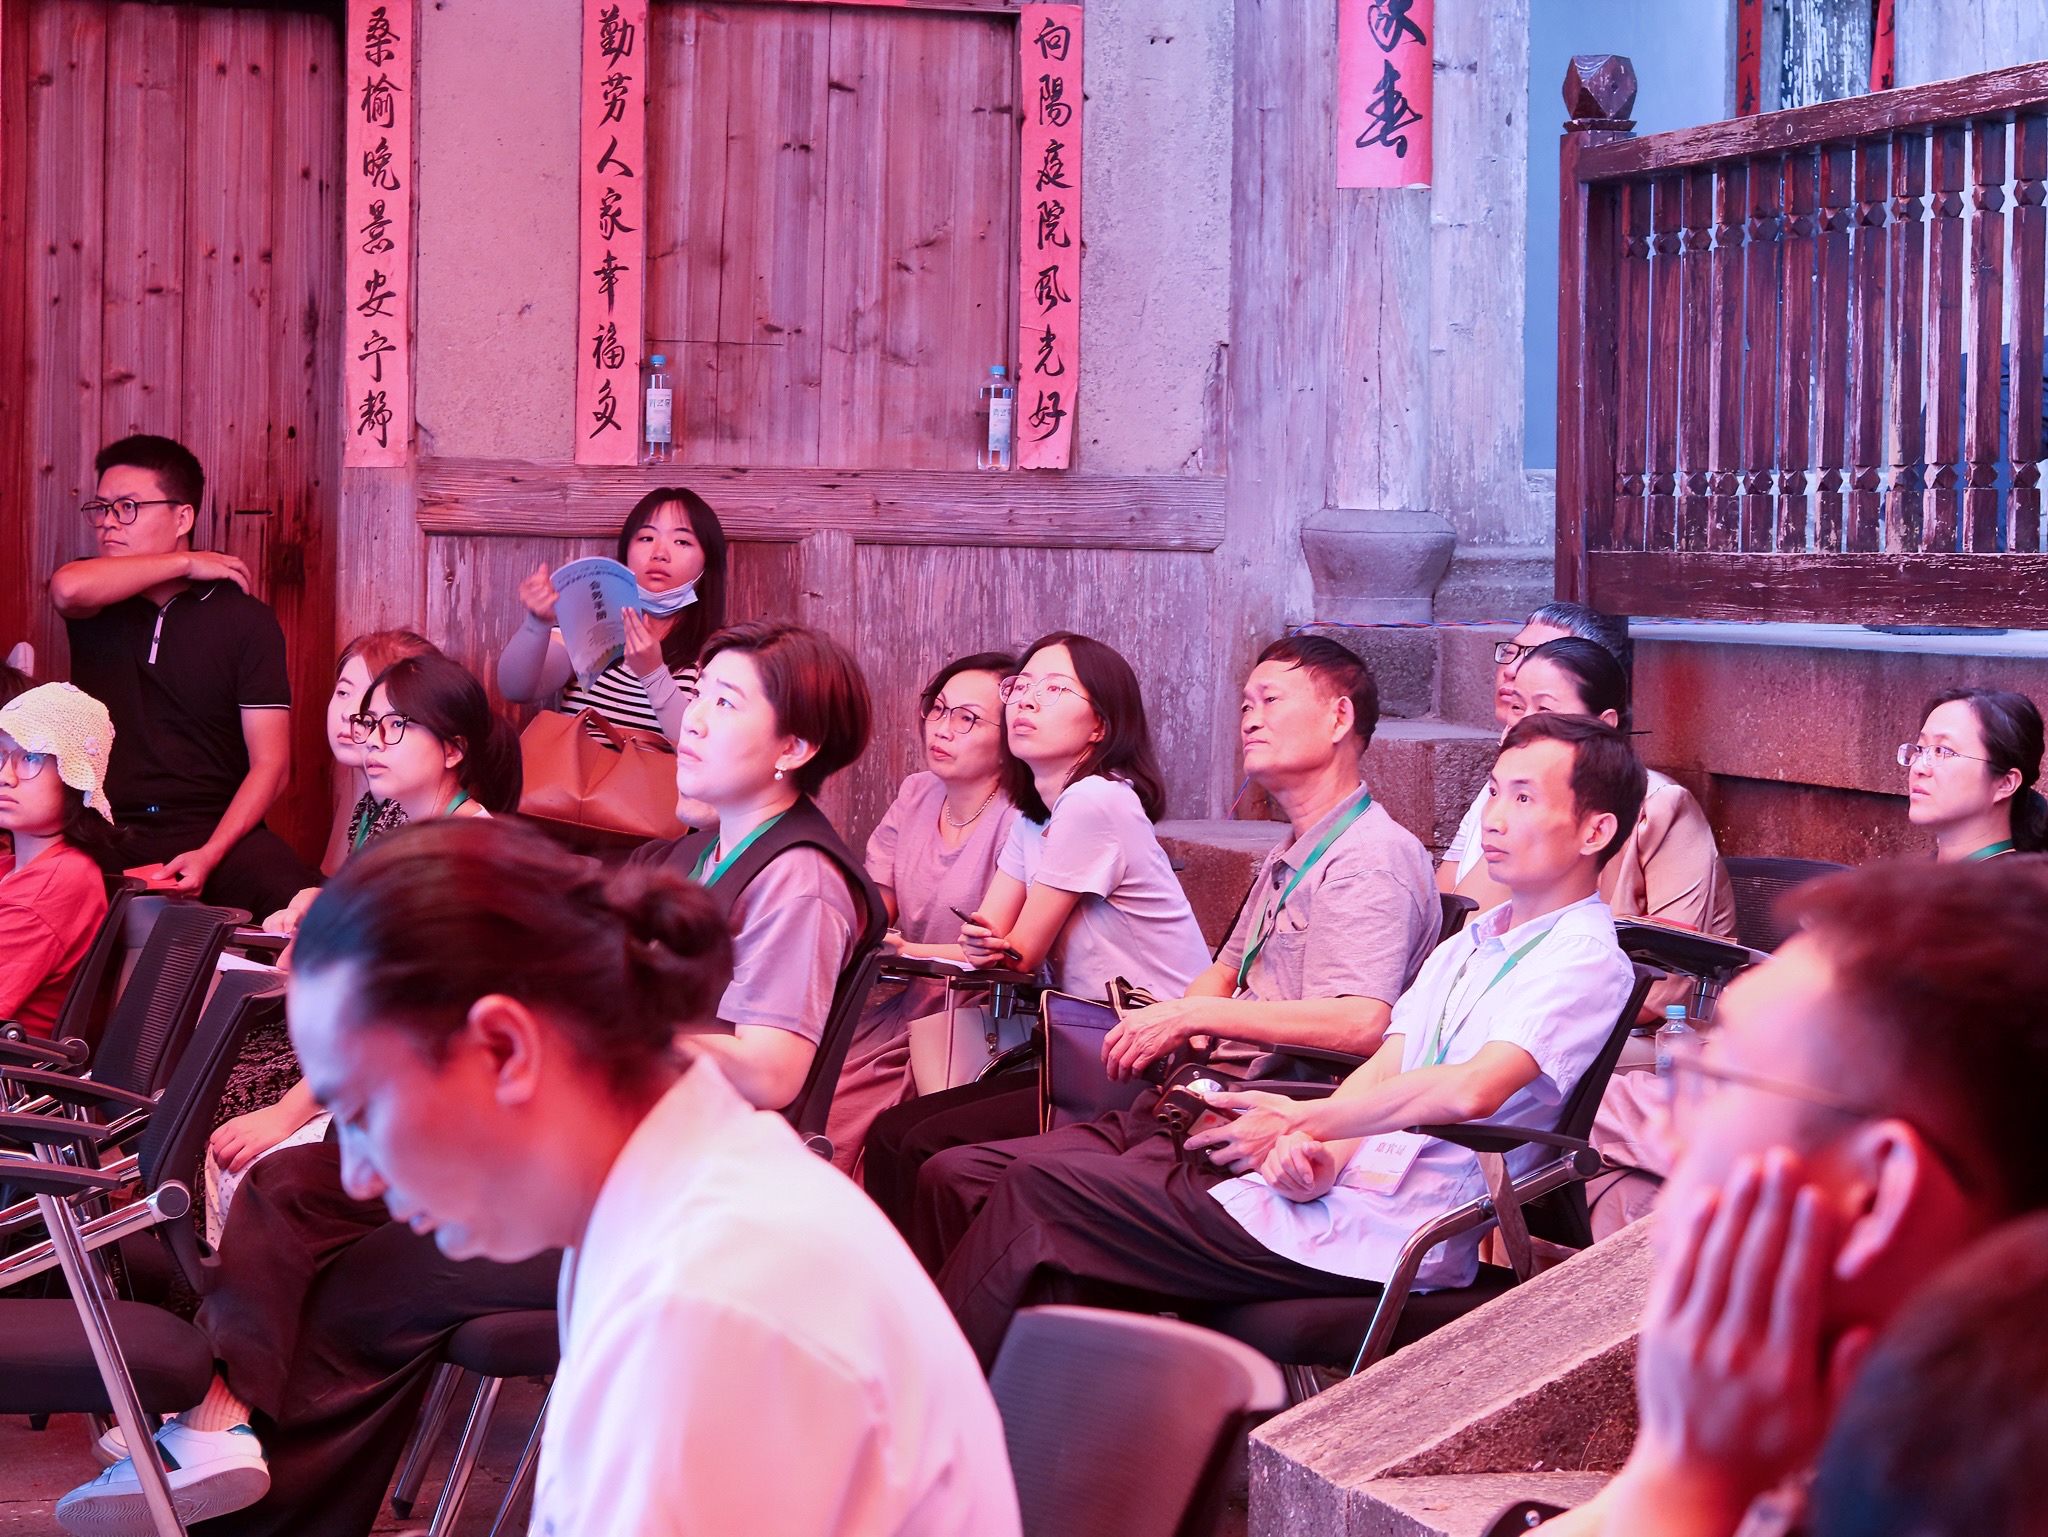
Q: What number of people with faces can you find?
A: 15